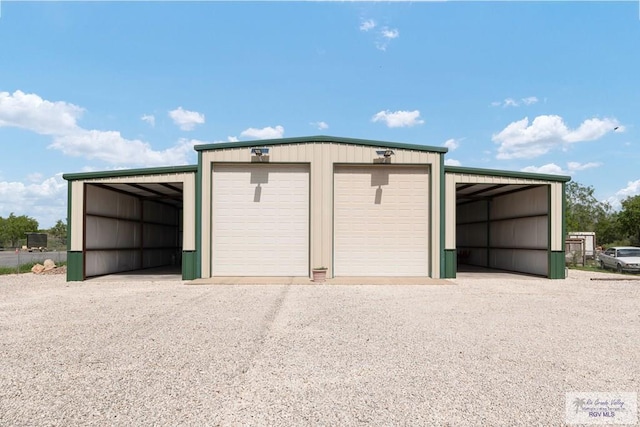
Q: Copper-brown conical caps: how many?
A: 0